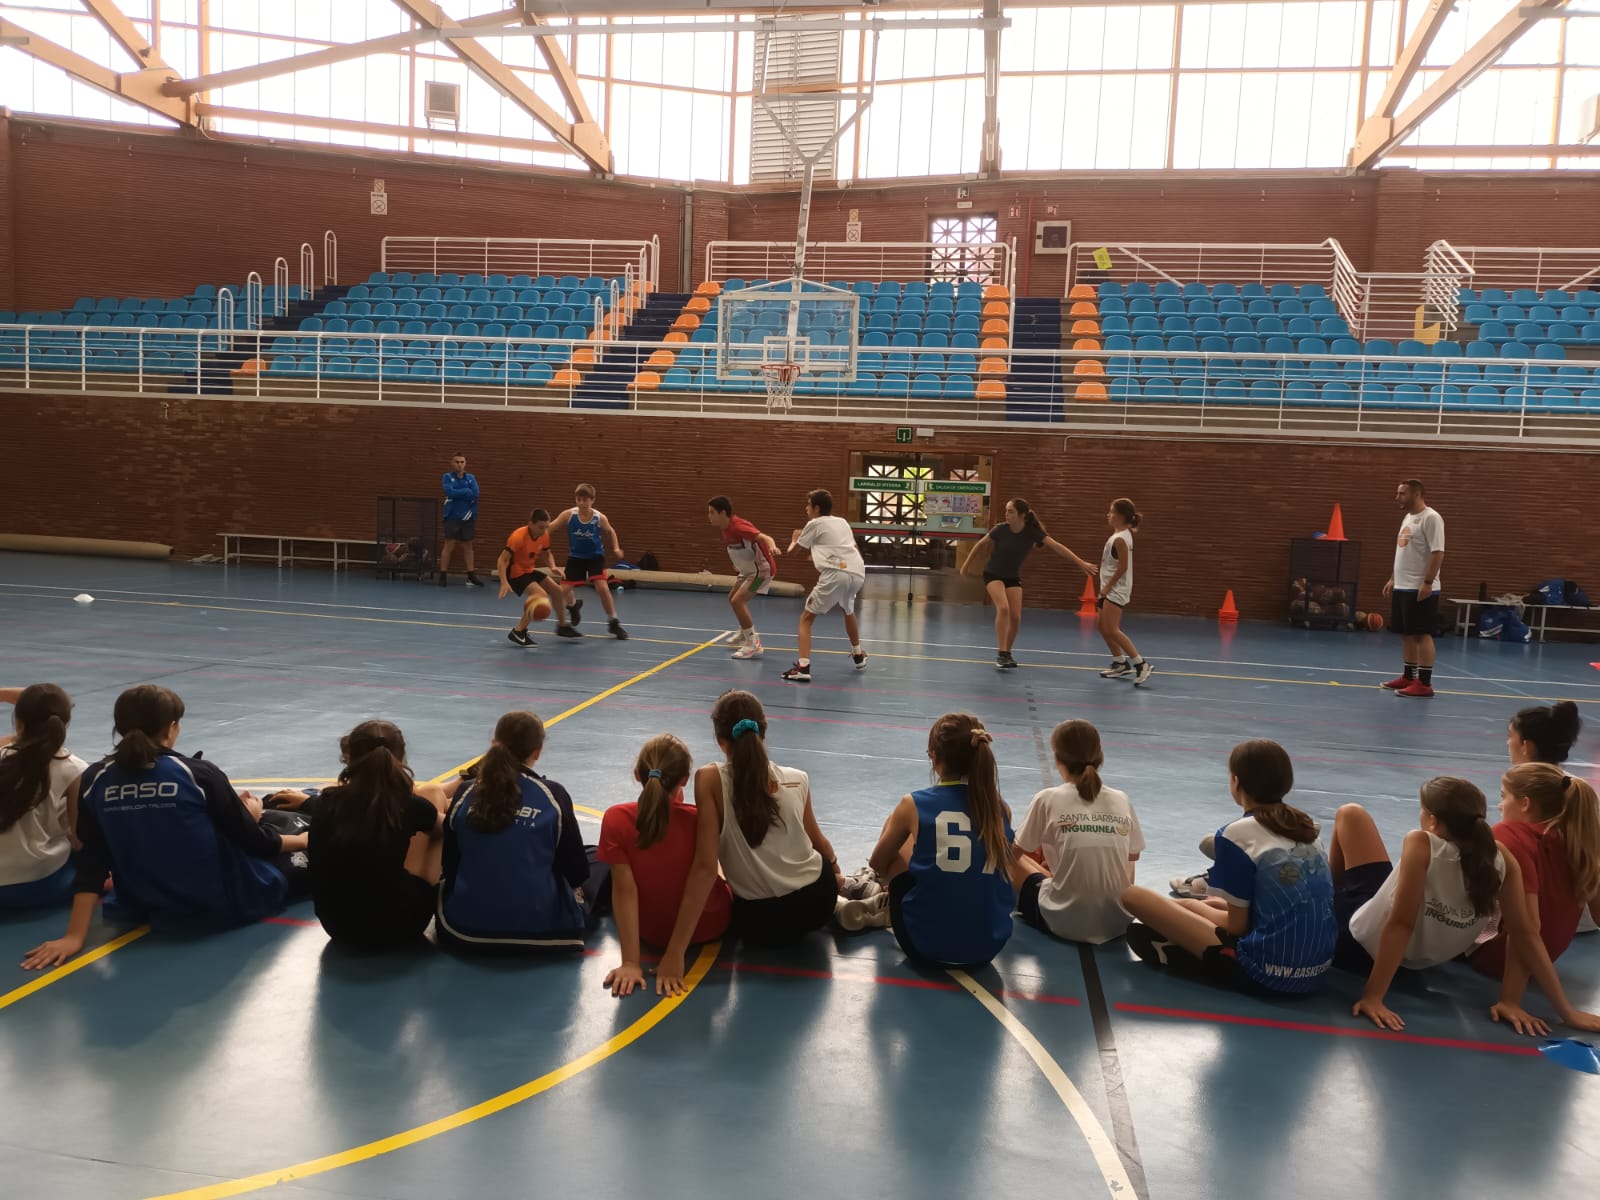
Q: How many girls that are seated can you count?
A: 12